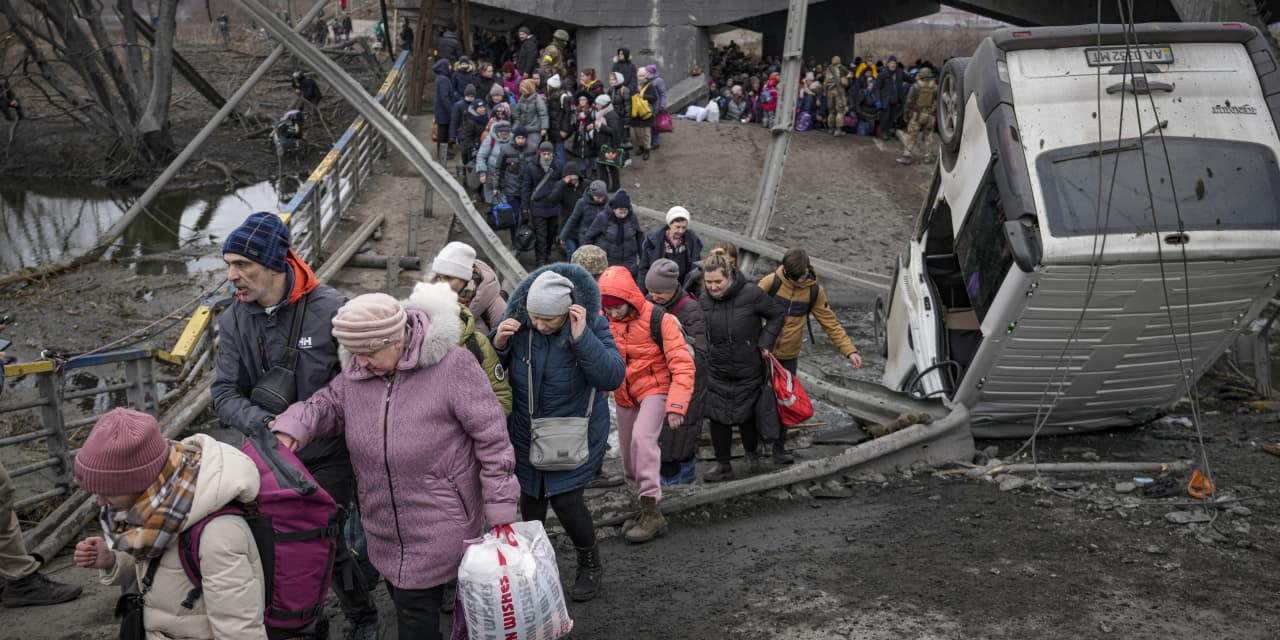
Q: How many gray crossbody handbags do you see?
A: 1